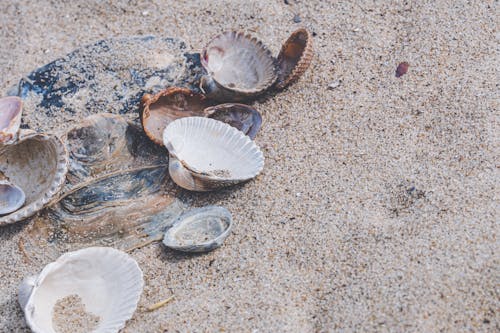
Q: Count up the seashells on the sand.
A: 10